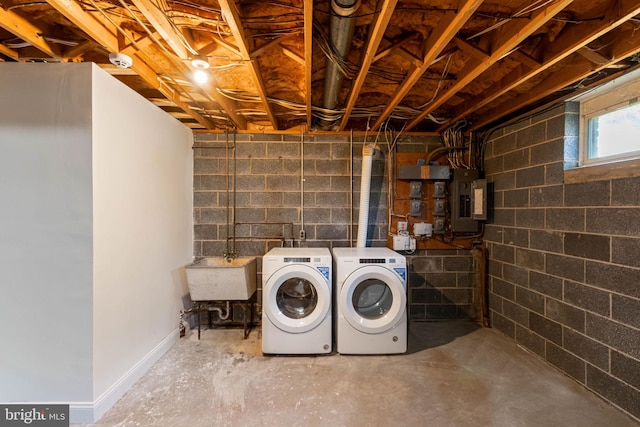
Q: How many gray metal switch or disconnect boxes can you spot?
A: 5